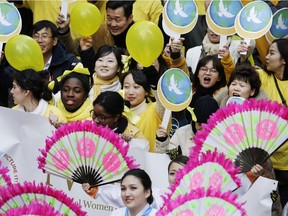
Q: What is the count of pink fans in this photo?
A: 7